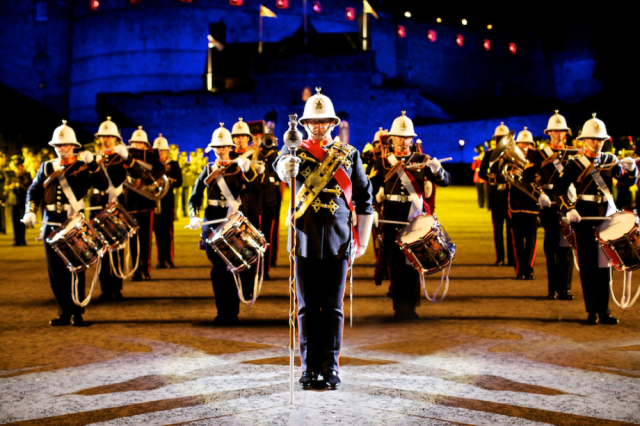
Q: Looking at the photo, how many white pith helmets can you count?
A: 13